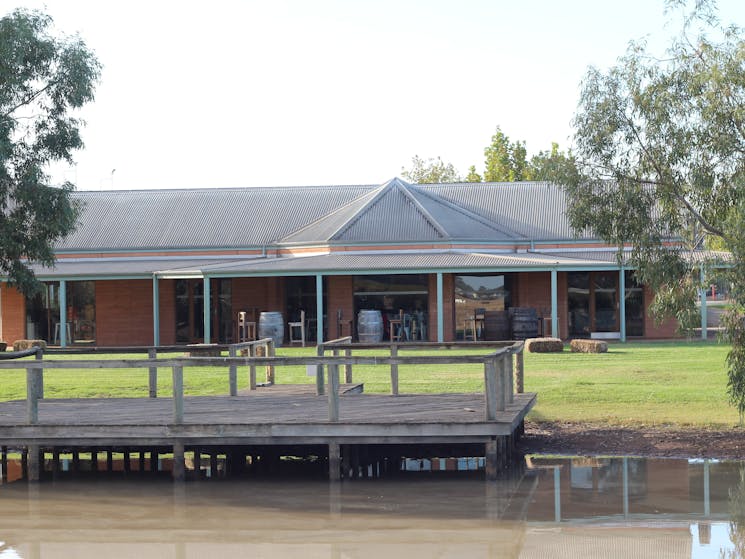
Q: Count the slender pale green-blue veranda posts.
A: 8